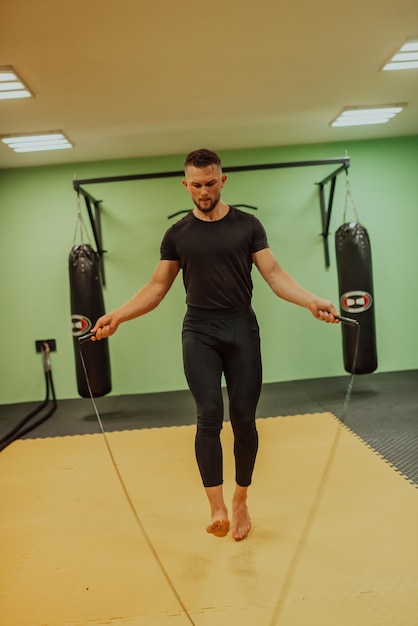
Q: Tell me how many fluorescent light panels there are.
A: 4